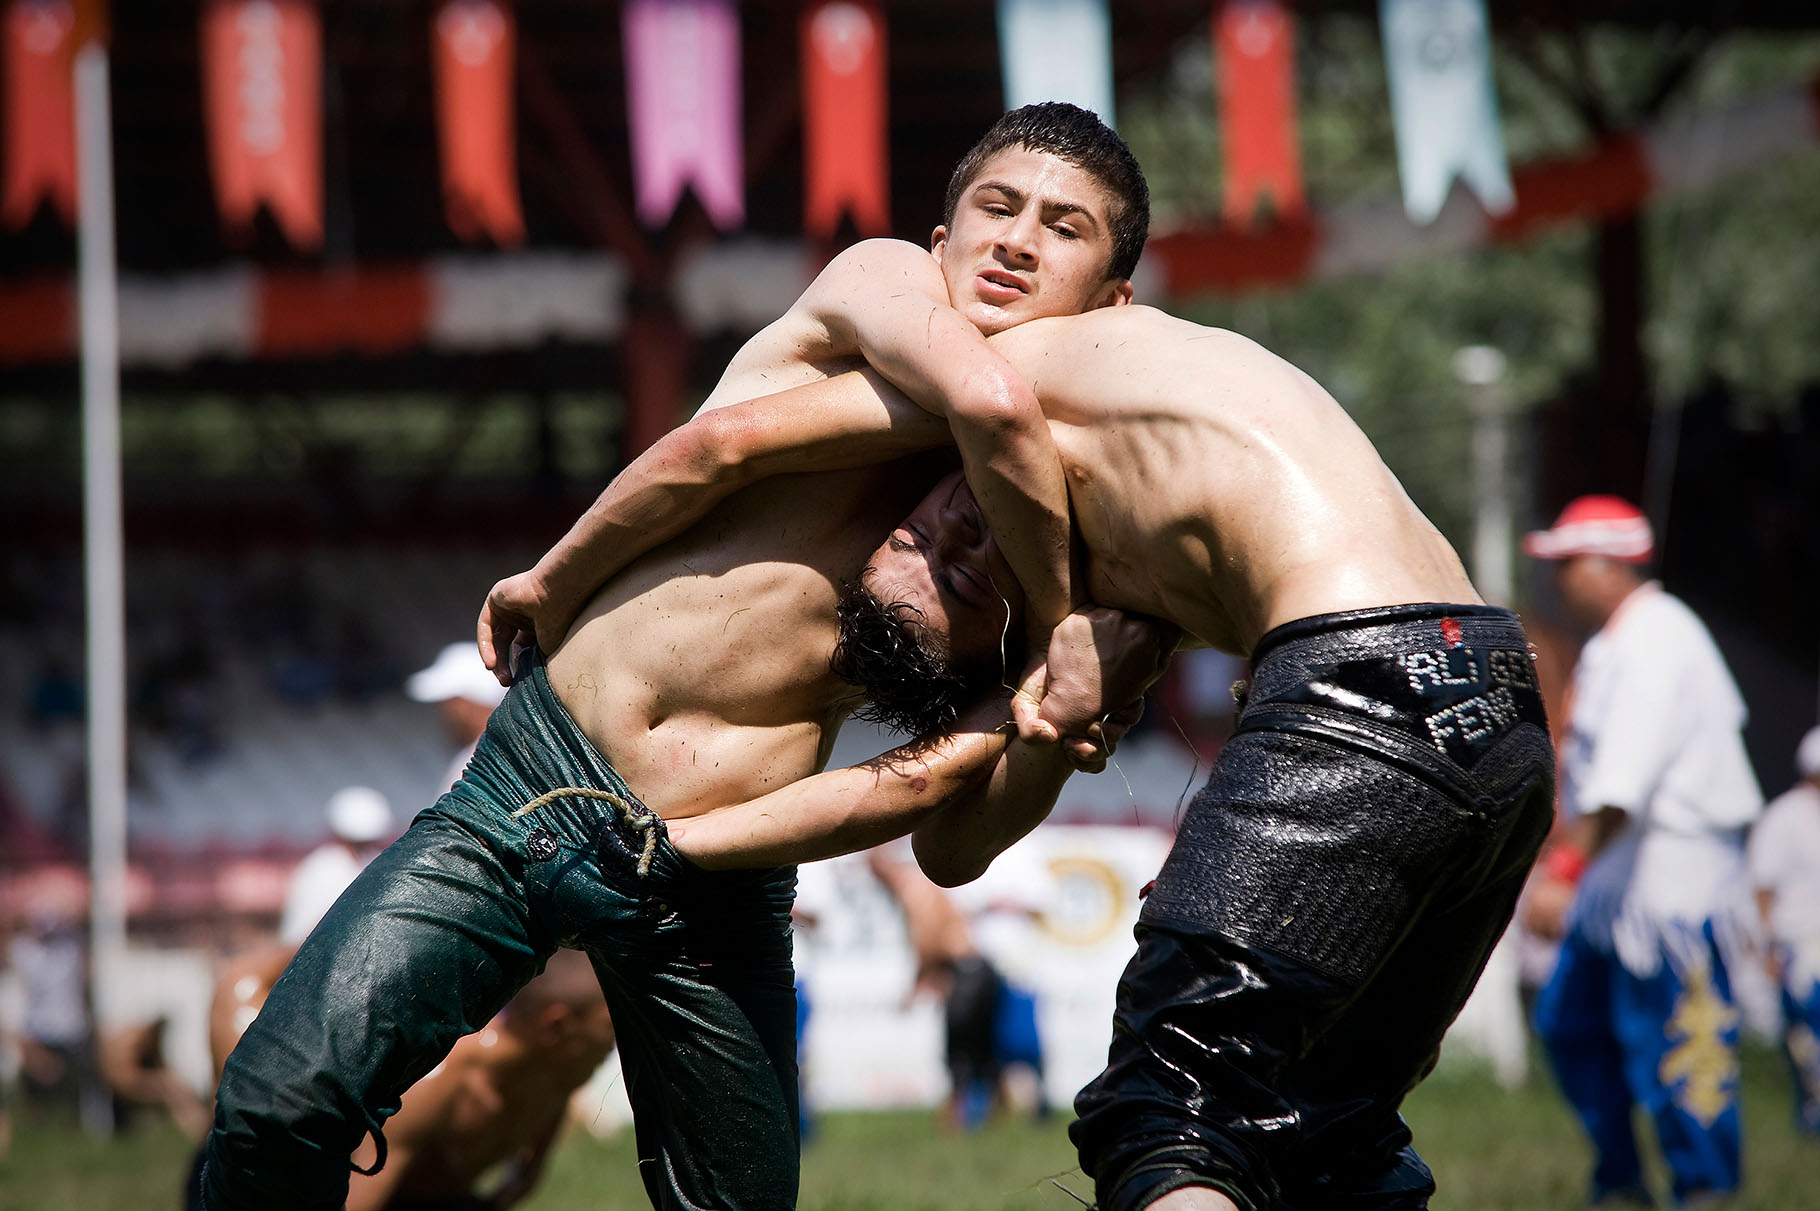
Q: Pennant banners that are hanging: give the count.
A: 8